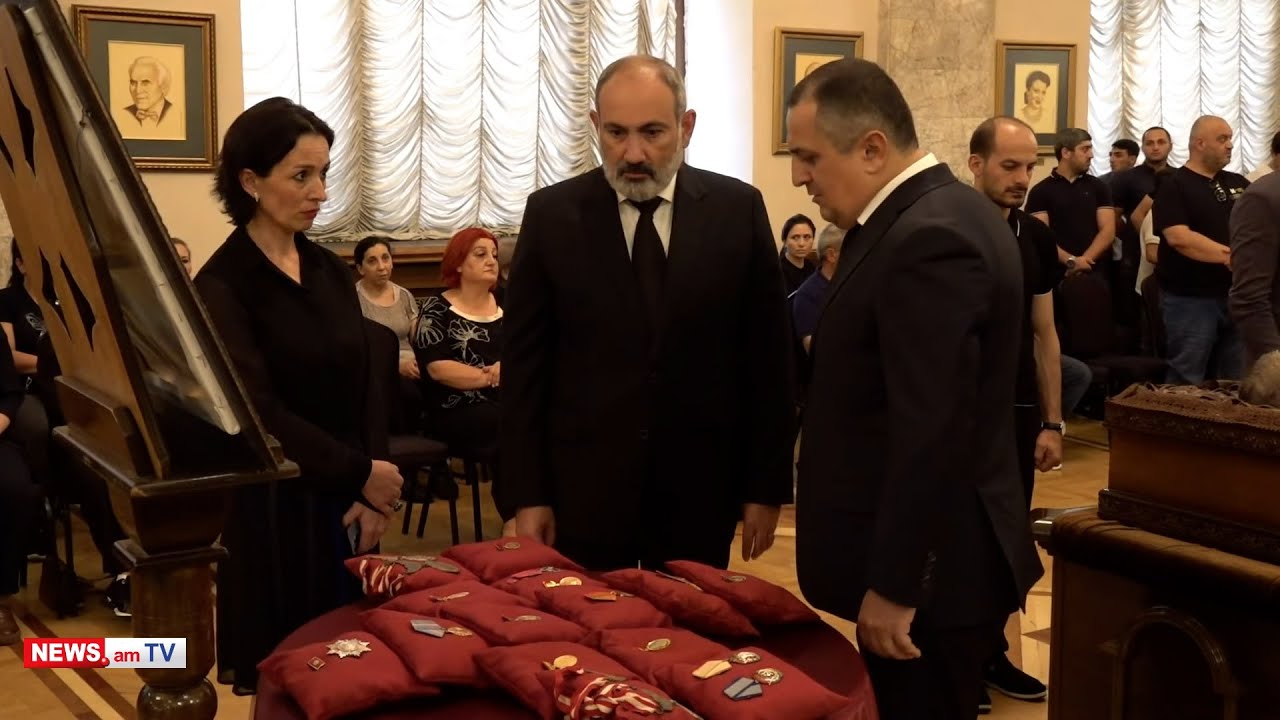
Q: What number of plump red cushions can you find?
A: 14